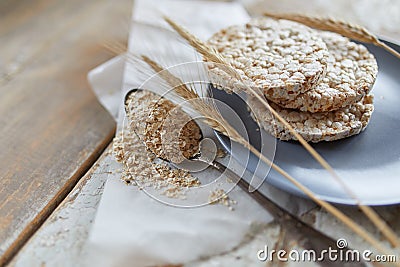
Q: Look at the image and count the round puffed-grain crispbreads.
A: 3